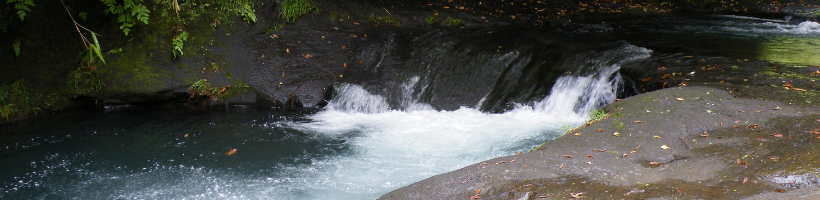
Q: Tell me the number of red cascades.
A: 0